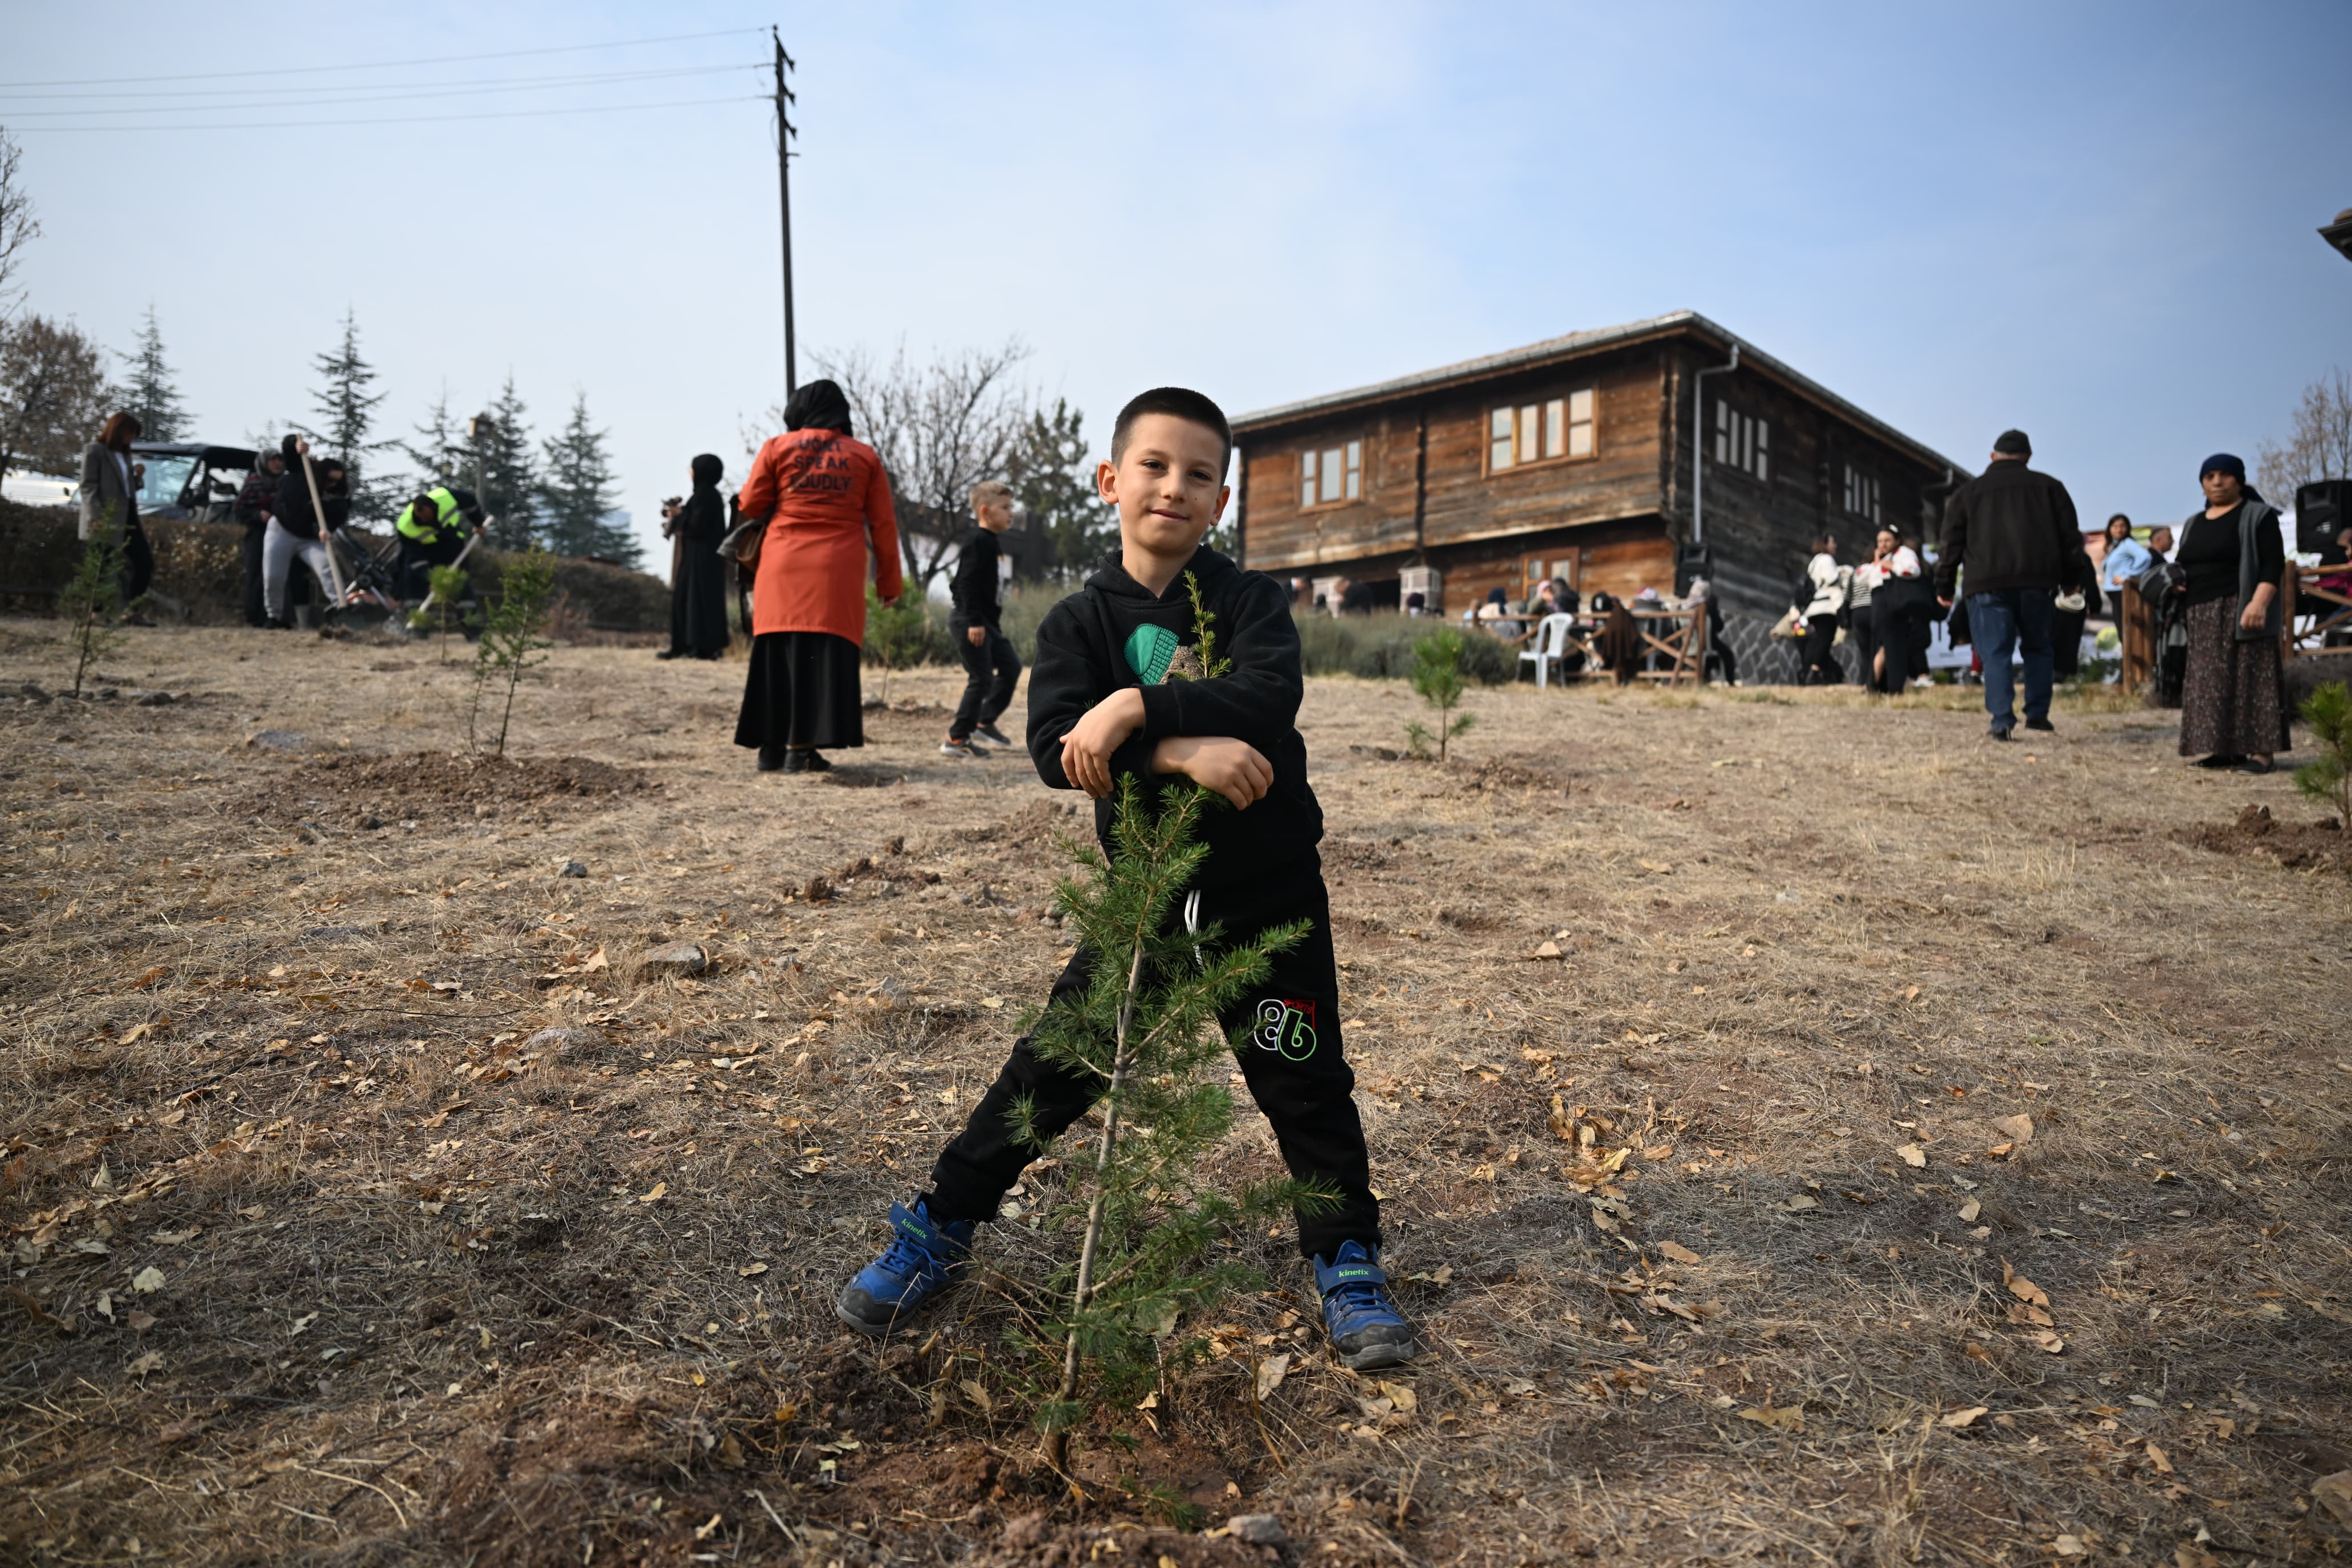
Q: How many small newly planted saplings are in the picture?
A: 7